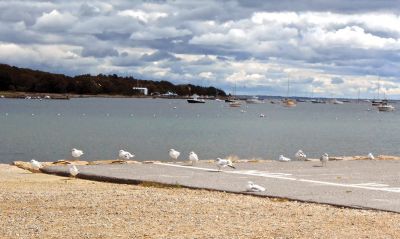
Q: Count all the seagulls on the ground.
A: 12